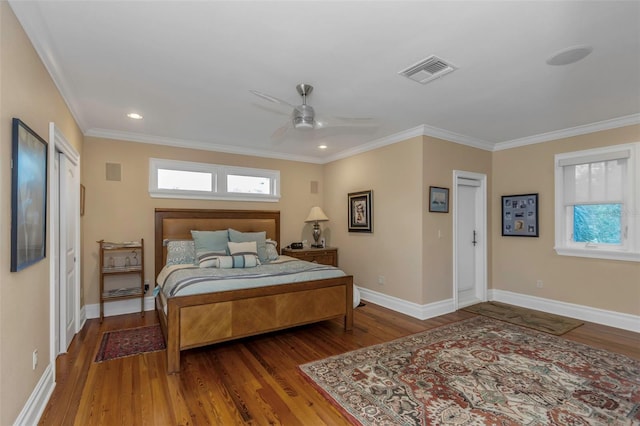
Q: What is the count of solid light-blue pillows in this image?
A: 2